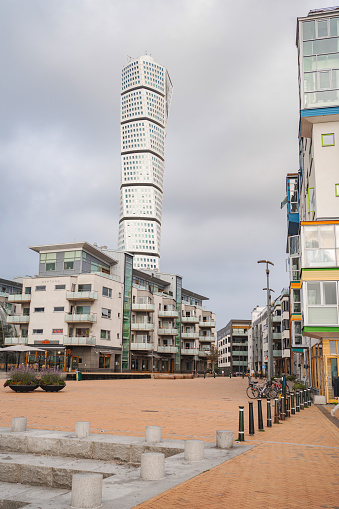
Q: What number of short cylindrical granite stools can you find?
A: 7